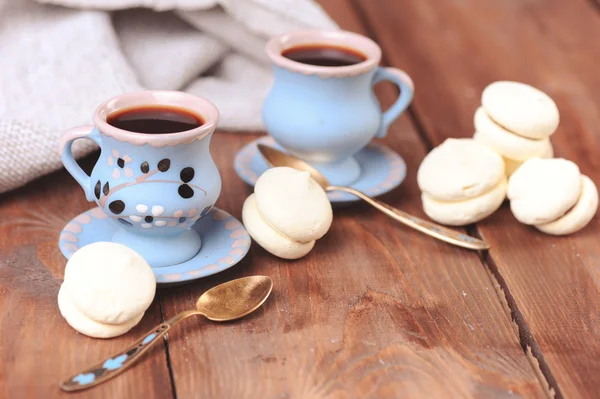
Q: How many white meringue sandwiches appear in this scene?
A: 5